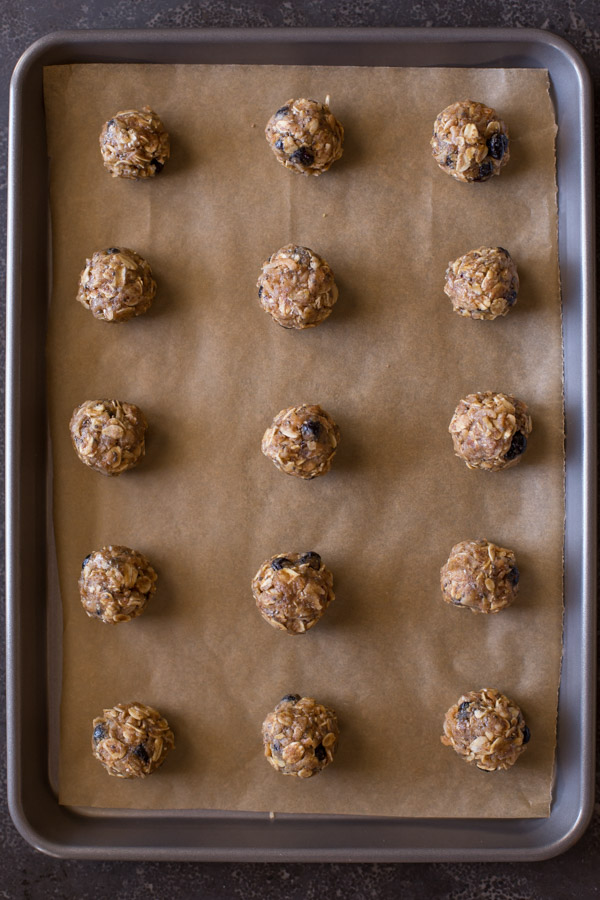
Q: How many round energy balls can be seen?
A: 15